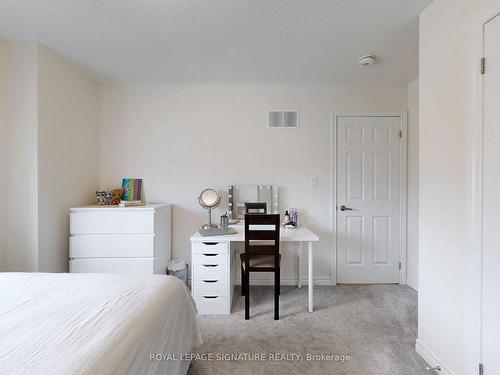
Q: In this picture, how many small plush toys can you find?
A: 3